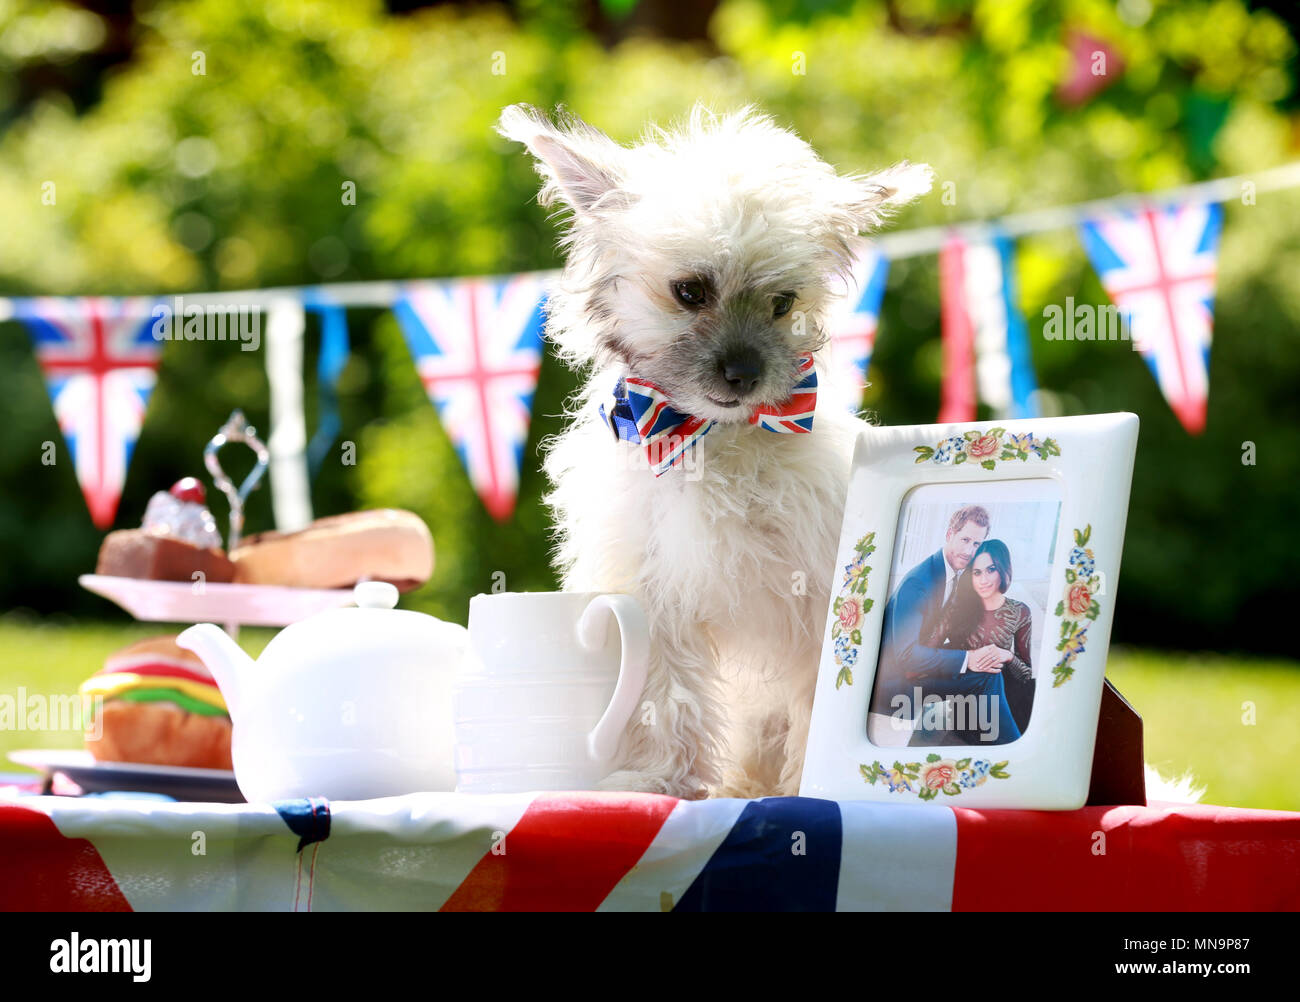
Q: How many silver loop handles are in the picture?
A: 1